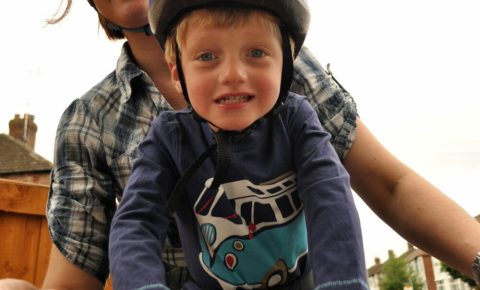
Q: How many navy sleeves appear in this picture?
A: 2